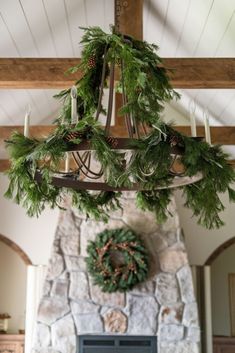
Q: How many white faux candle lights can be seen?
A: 5